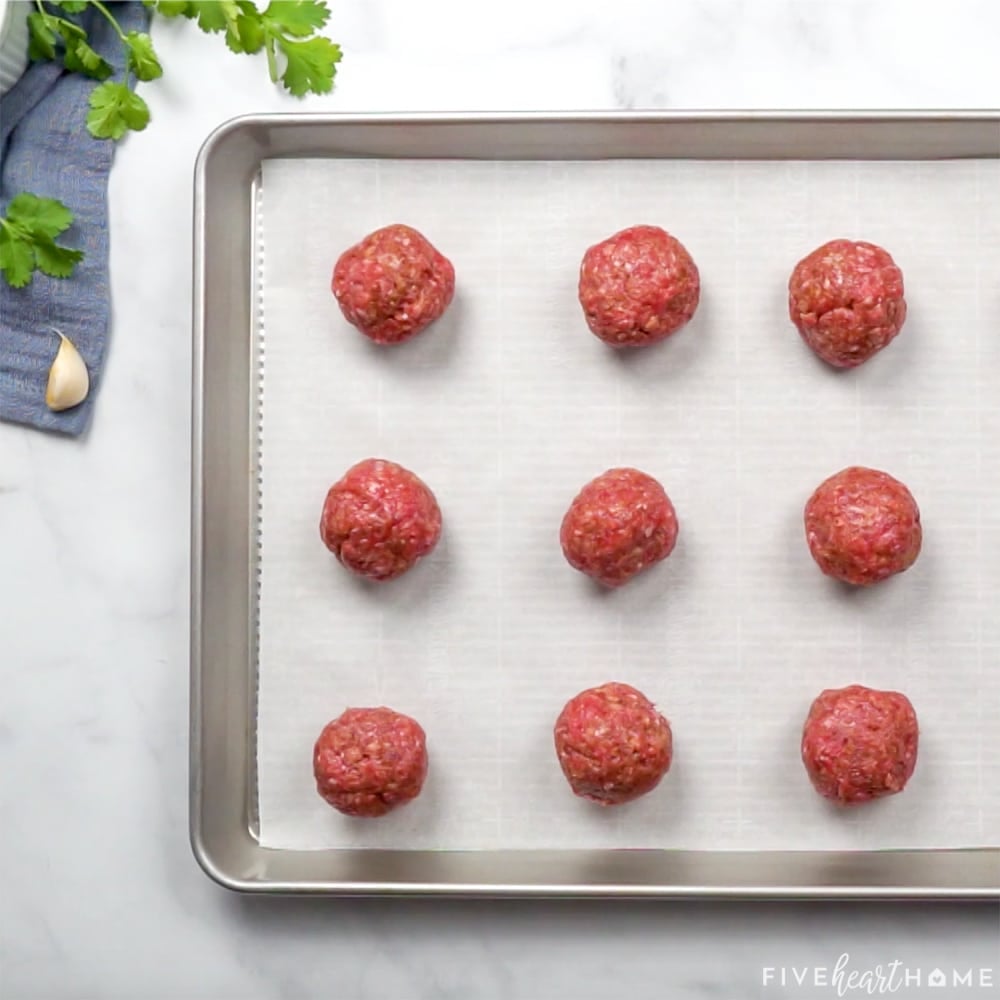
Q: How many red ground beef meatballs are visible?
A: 9